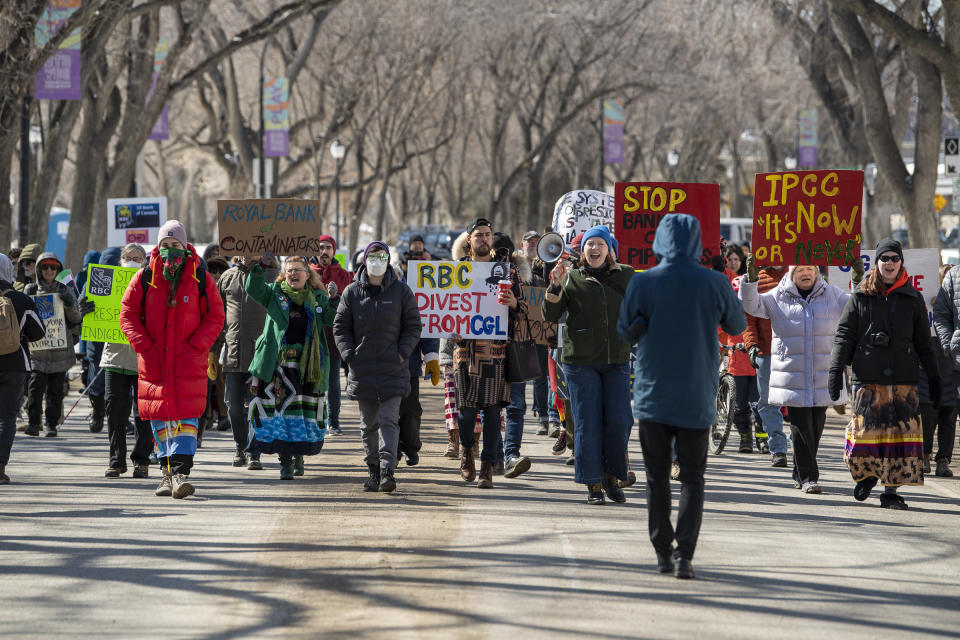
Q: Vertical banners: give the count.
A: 5